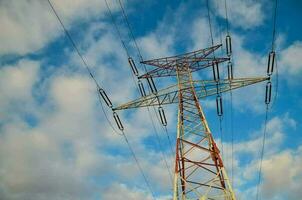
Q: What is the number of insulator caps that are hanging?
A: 12